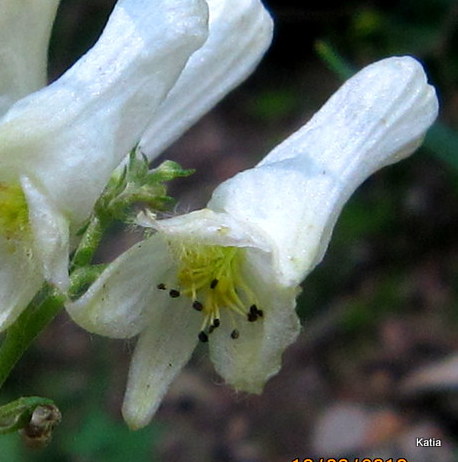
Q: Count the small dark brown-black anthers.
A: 11